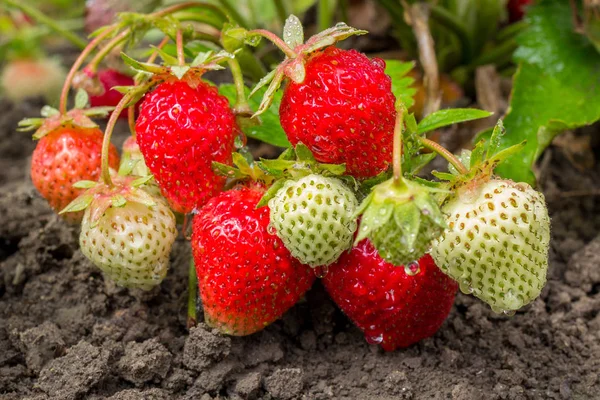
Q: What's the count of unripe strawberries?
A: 4